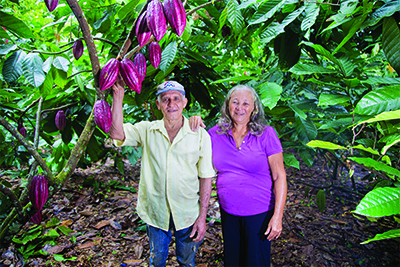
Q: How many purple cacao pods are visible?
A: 14